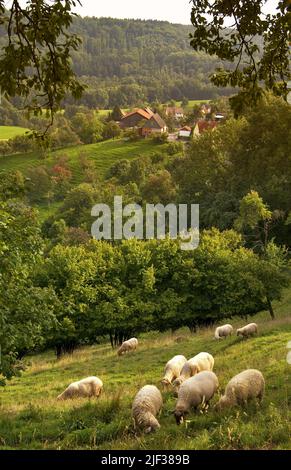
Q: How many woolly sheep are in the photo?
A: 9